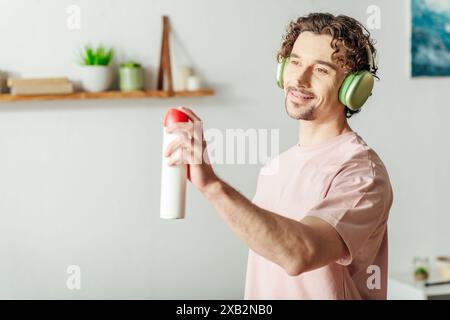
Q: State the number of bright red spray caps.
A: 1